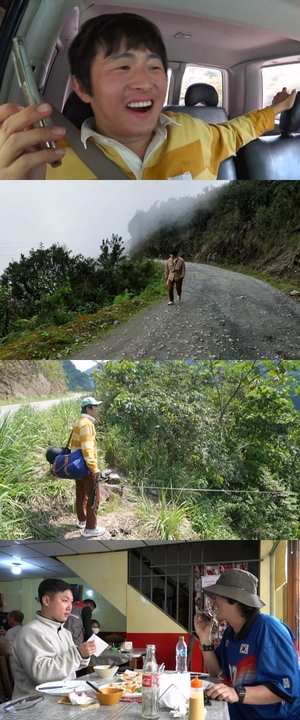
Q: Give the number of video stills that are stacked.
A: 4